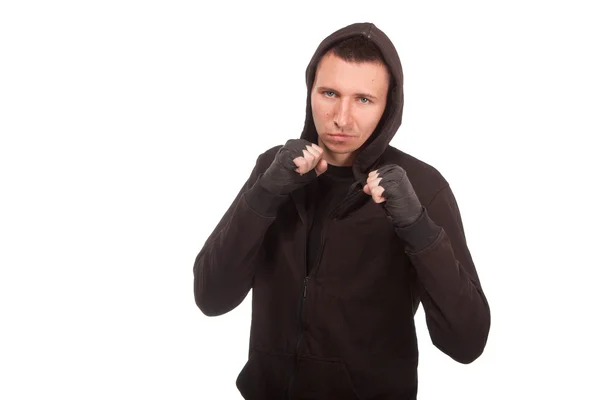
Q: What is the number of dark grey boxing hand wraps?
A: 2